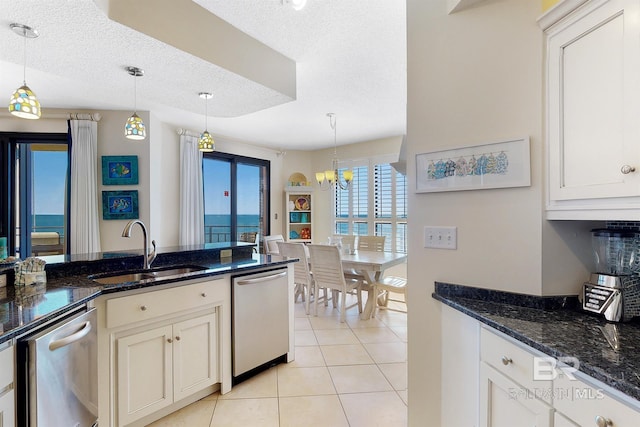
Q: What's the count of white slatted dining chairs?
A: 6